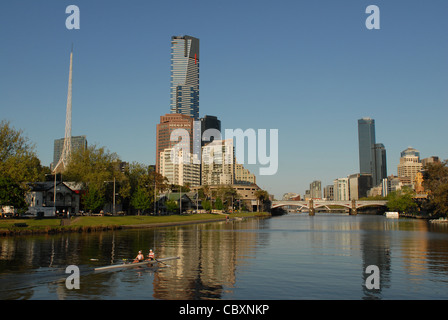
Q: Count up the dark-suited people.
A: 0